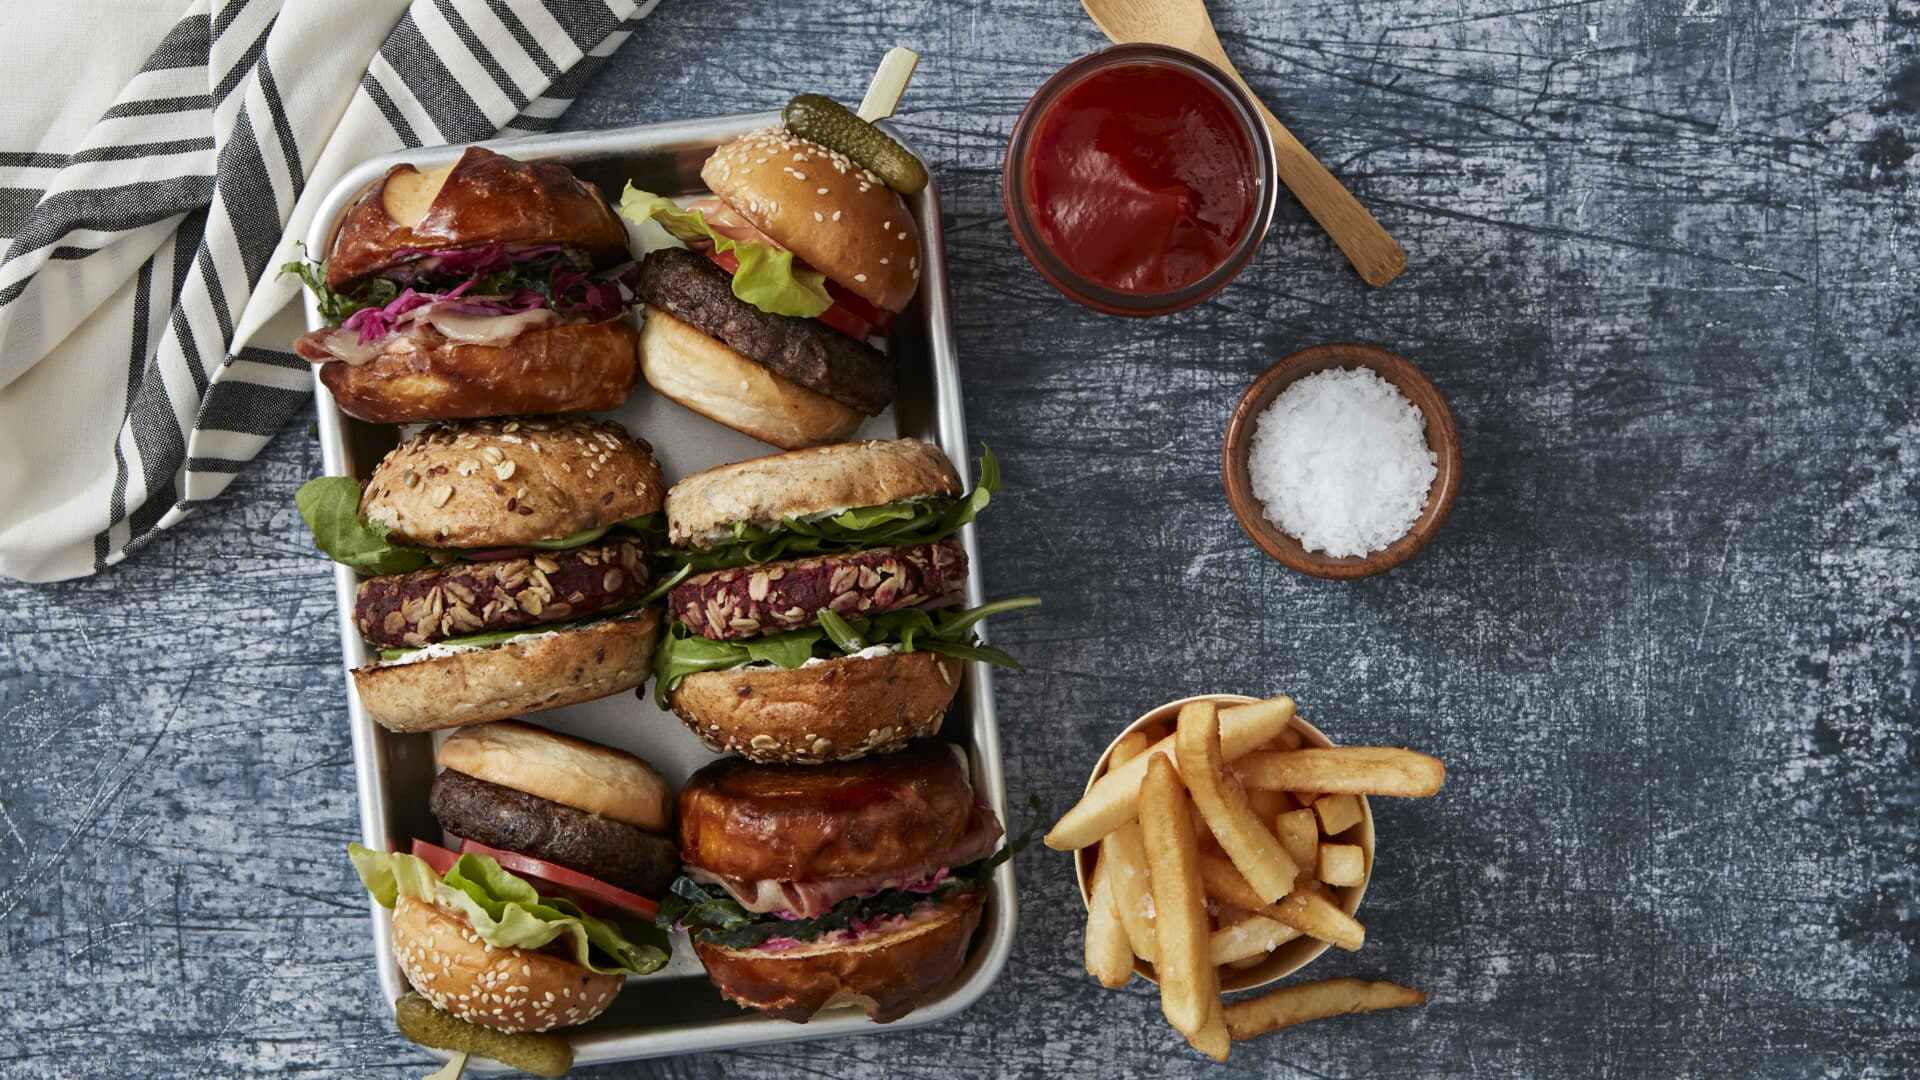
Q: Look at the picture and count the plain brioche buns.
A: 2